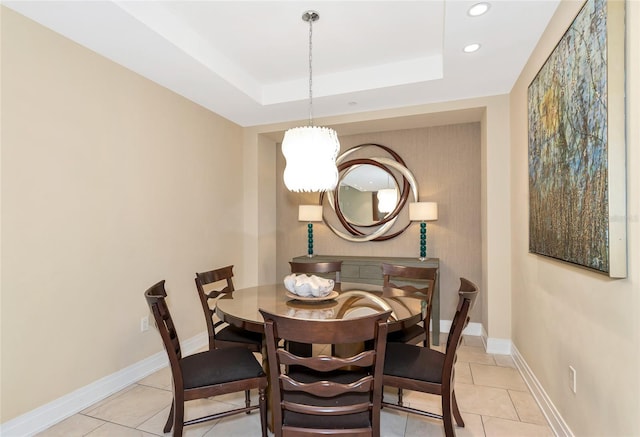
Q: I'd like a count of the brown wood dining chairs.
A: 6